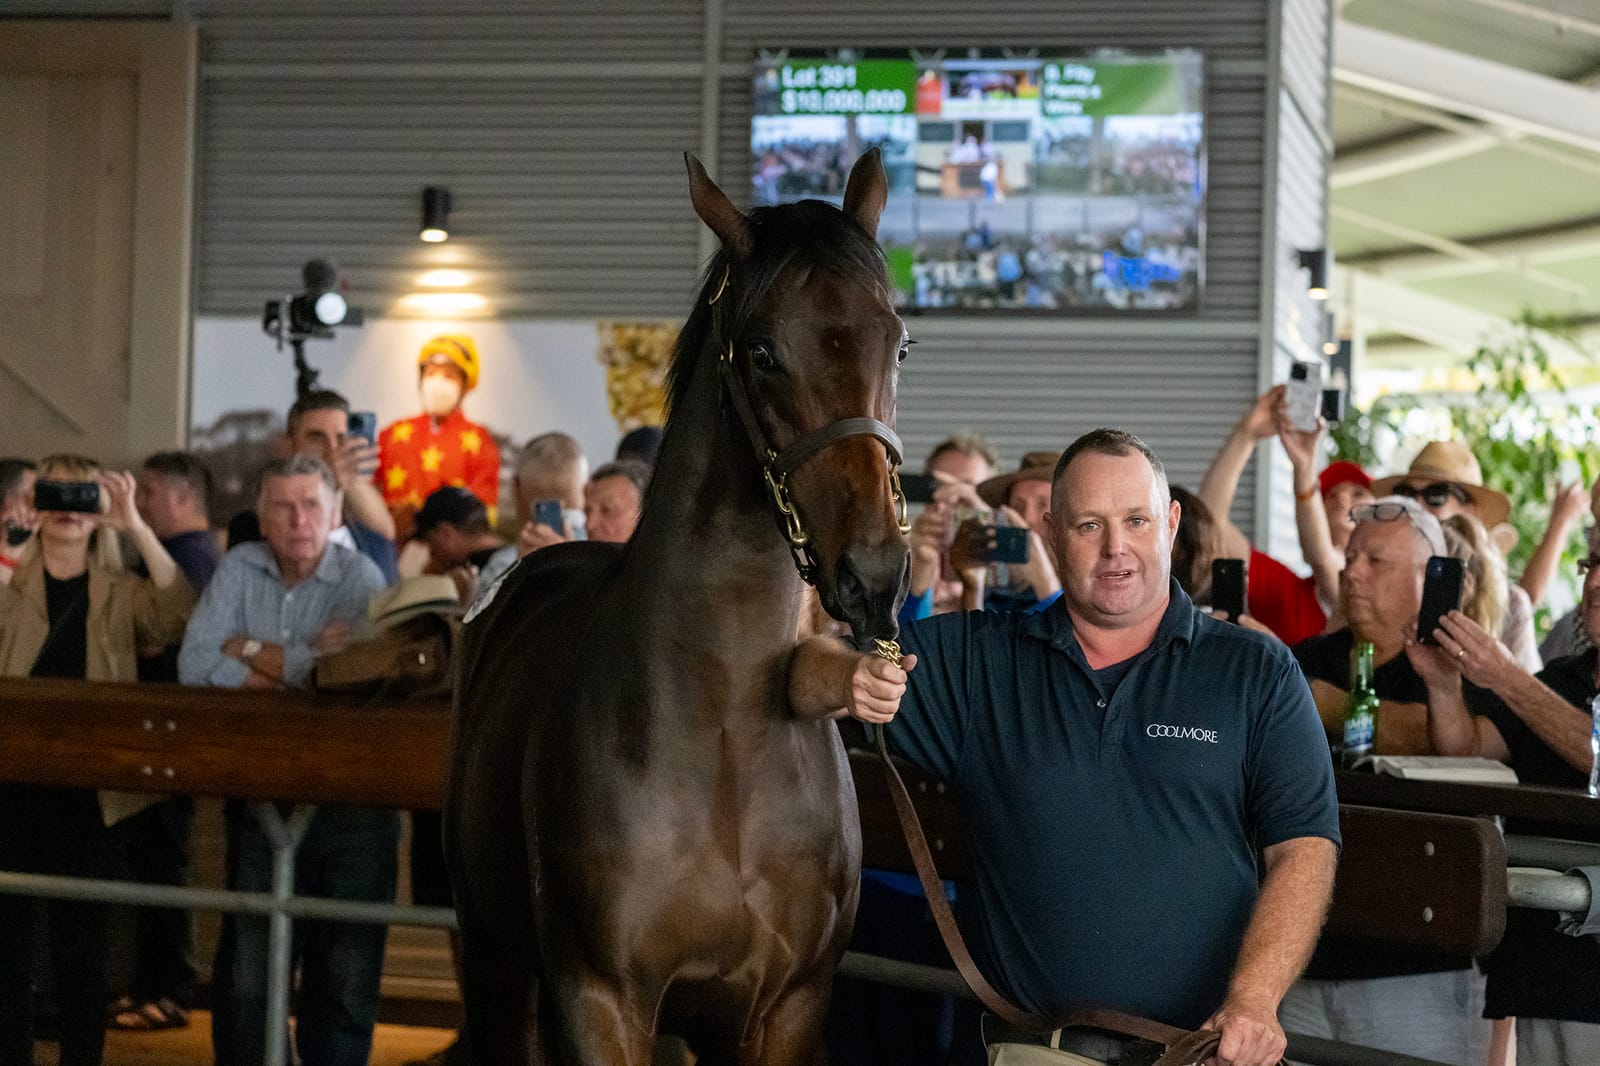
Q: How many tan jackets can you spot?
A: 1